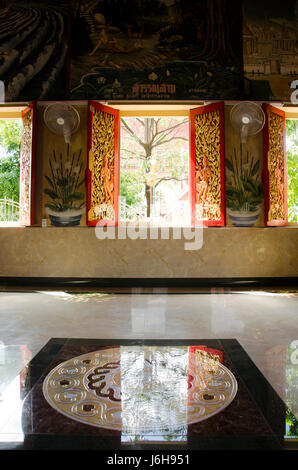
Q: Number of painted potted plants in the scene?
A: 2